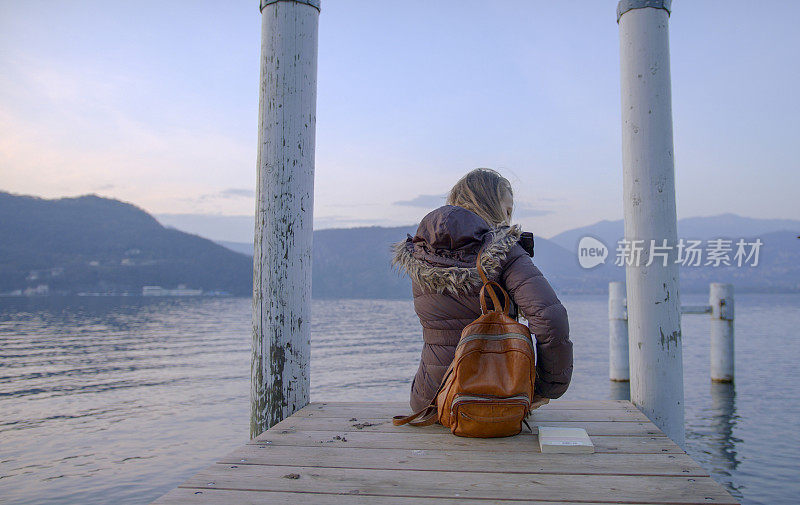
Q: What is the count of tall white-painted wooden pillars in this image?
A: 2